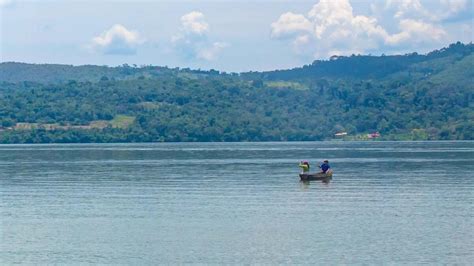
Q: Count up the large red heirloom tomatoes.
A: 0